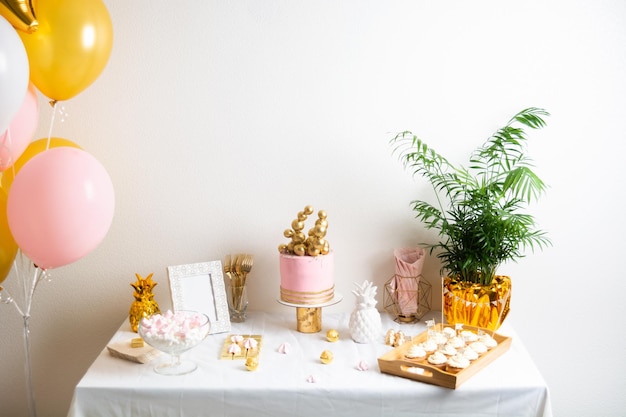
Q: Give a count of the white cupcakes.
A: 12